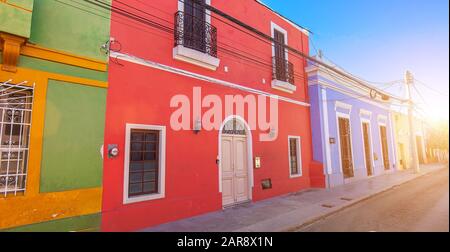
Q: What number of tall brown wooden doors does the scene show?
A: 3